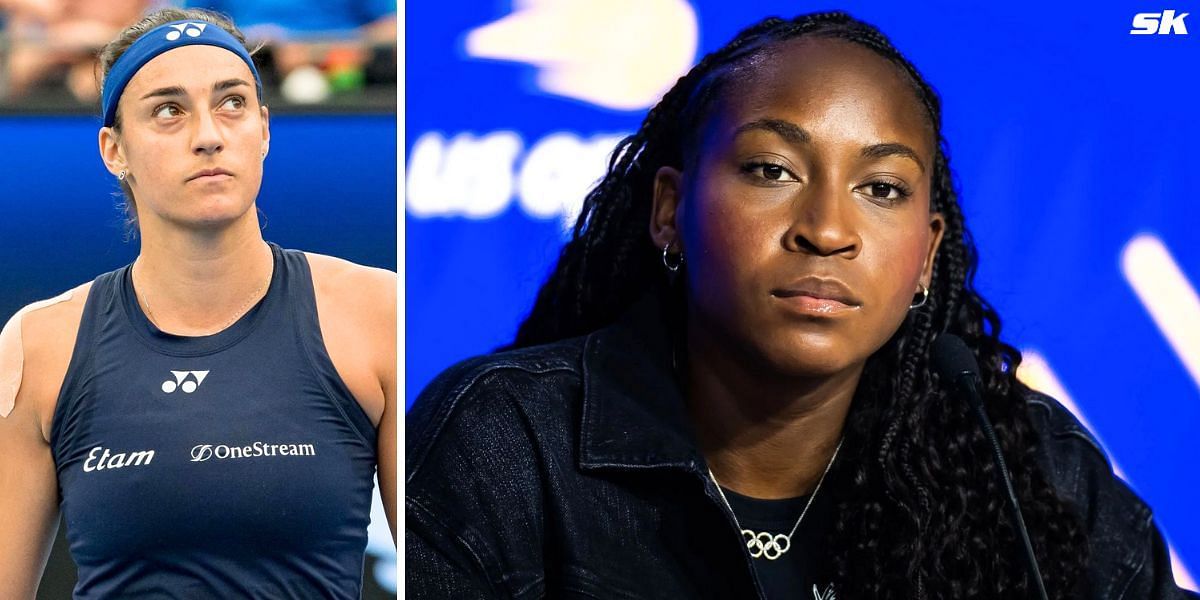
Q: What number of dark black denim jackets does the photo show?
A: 1